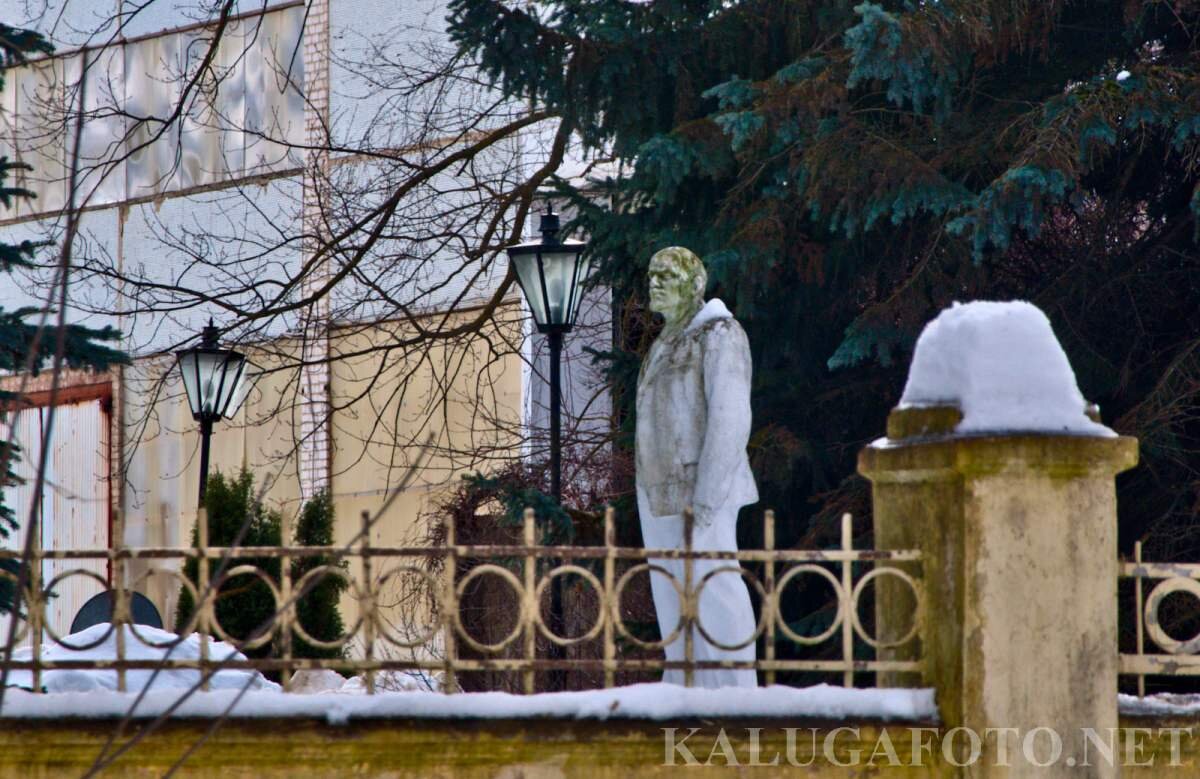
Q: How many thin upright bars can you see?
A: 12